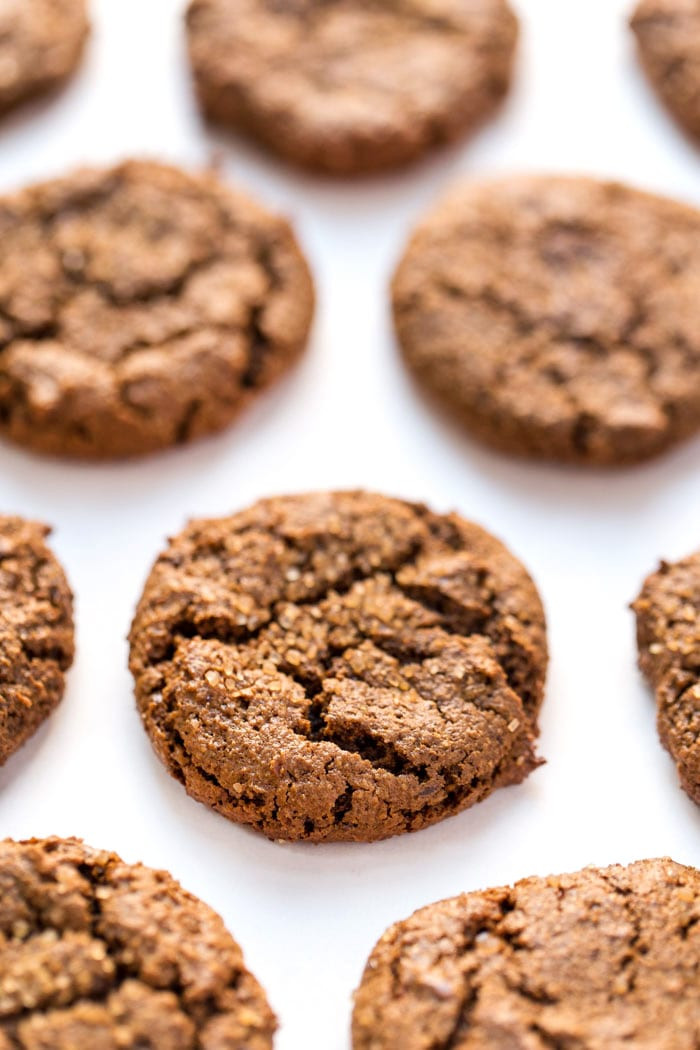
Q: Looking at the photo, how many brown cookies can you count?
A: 10